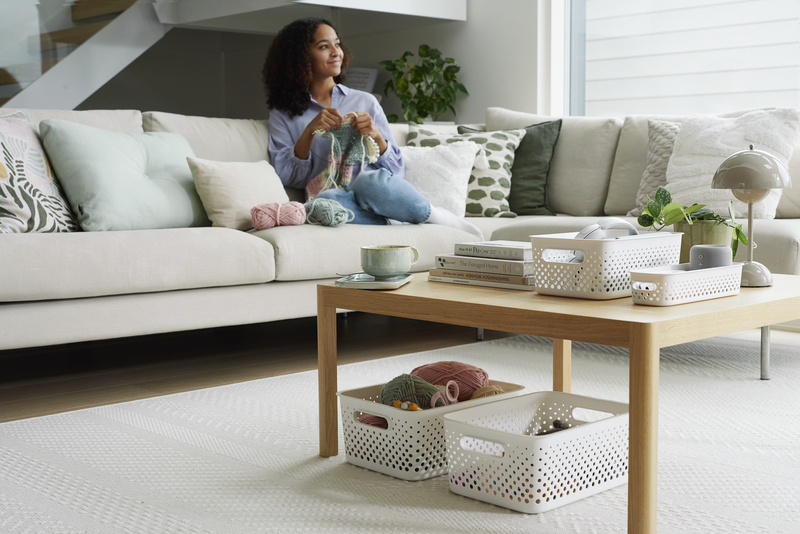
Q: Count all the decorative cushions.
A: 8